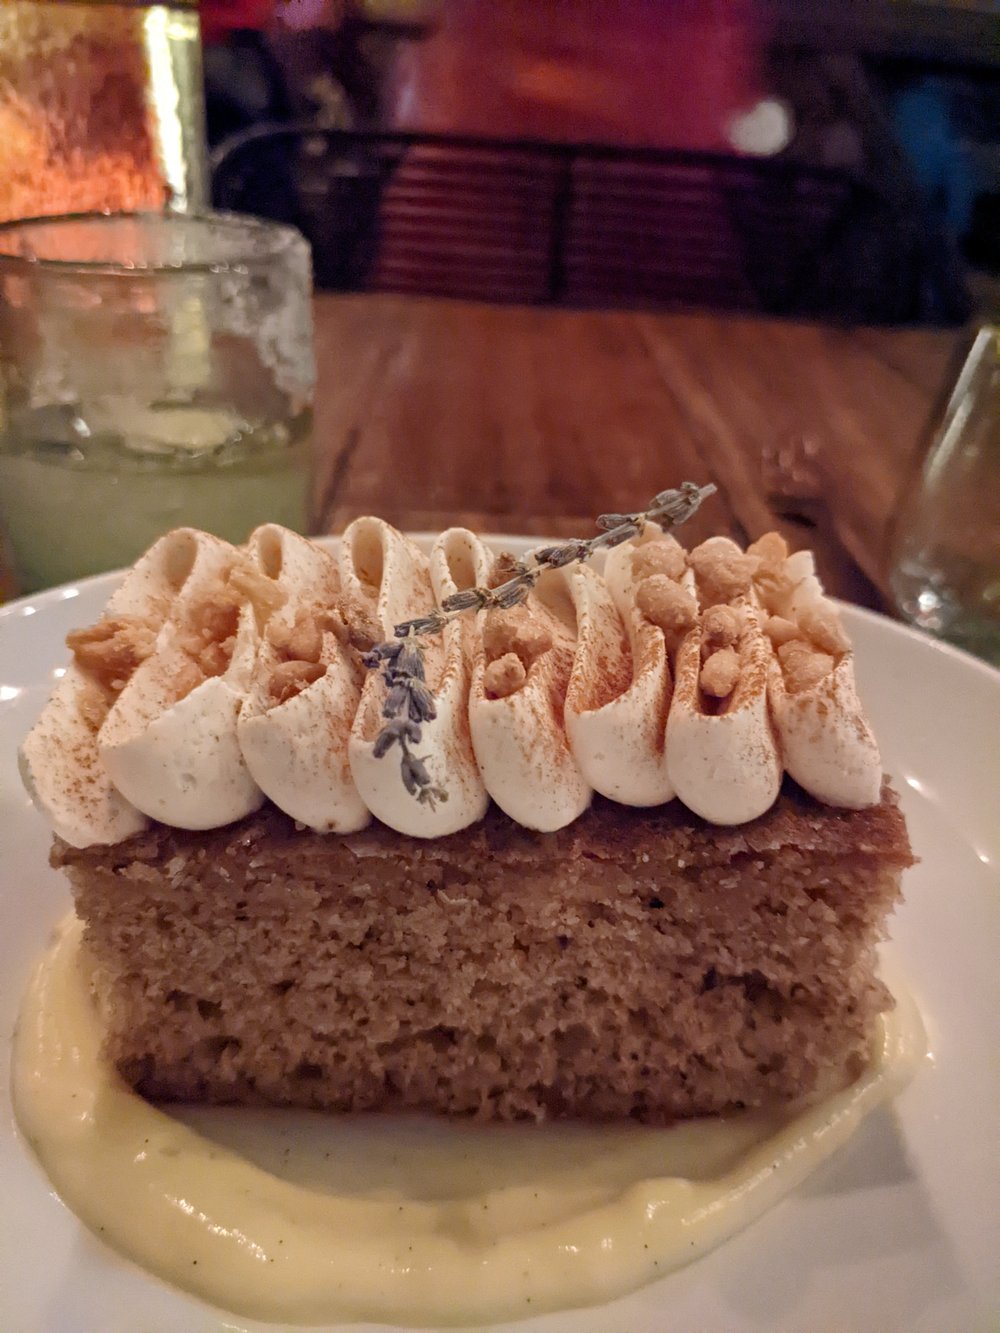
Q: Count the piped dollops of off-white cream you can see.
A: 8